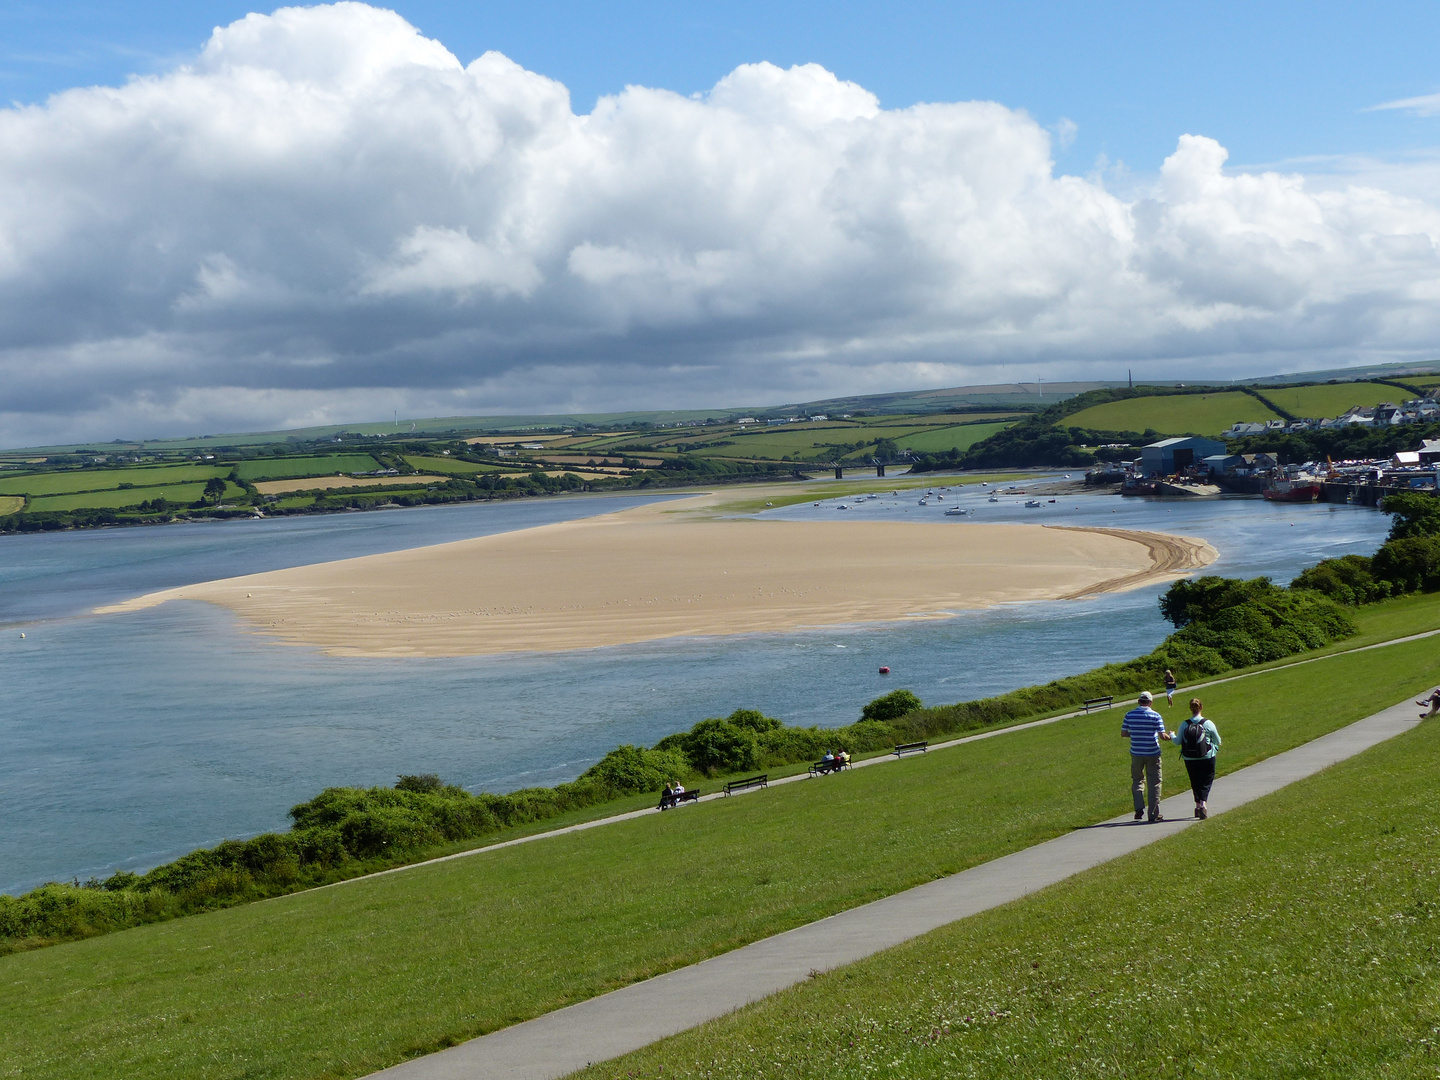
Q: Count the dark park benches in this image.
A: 5